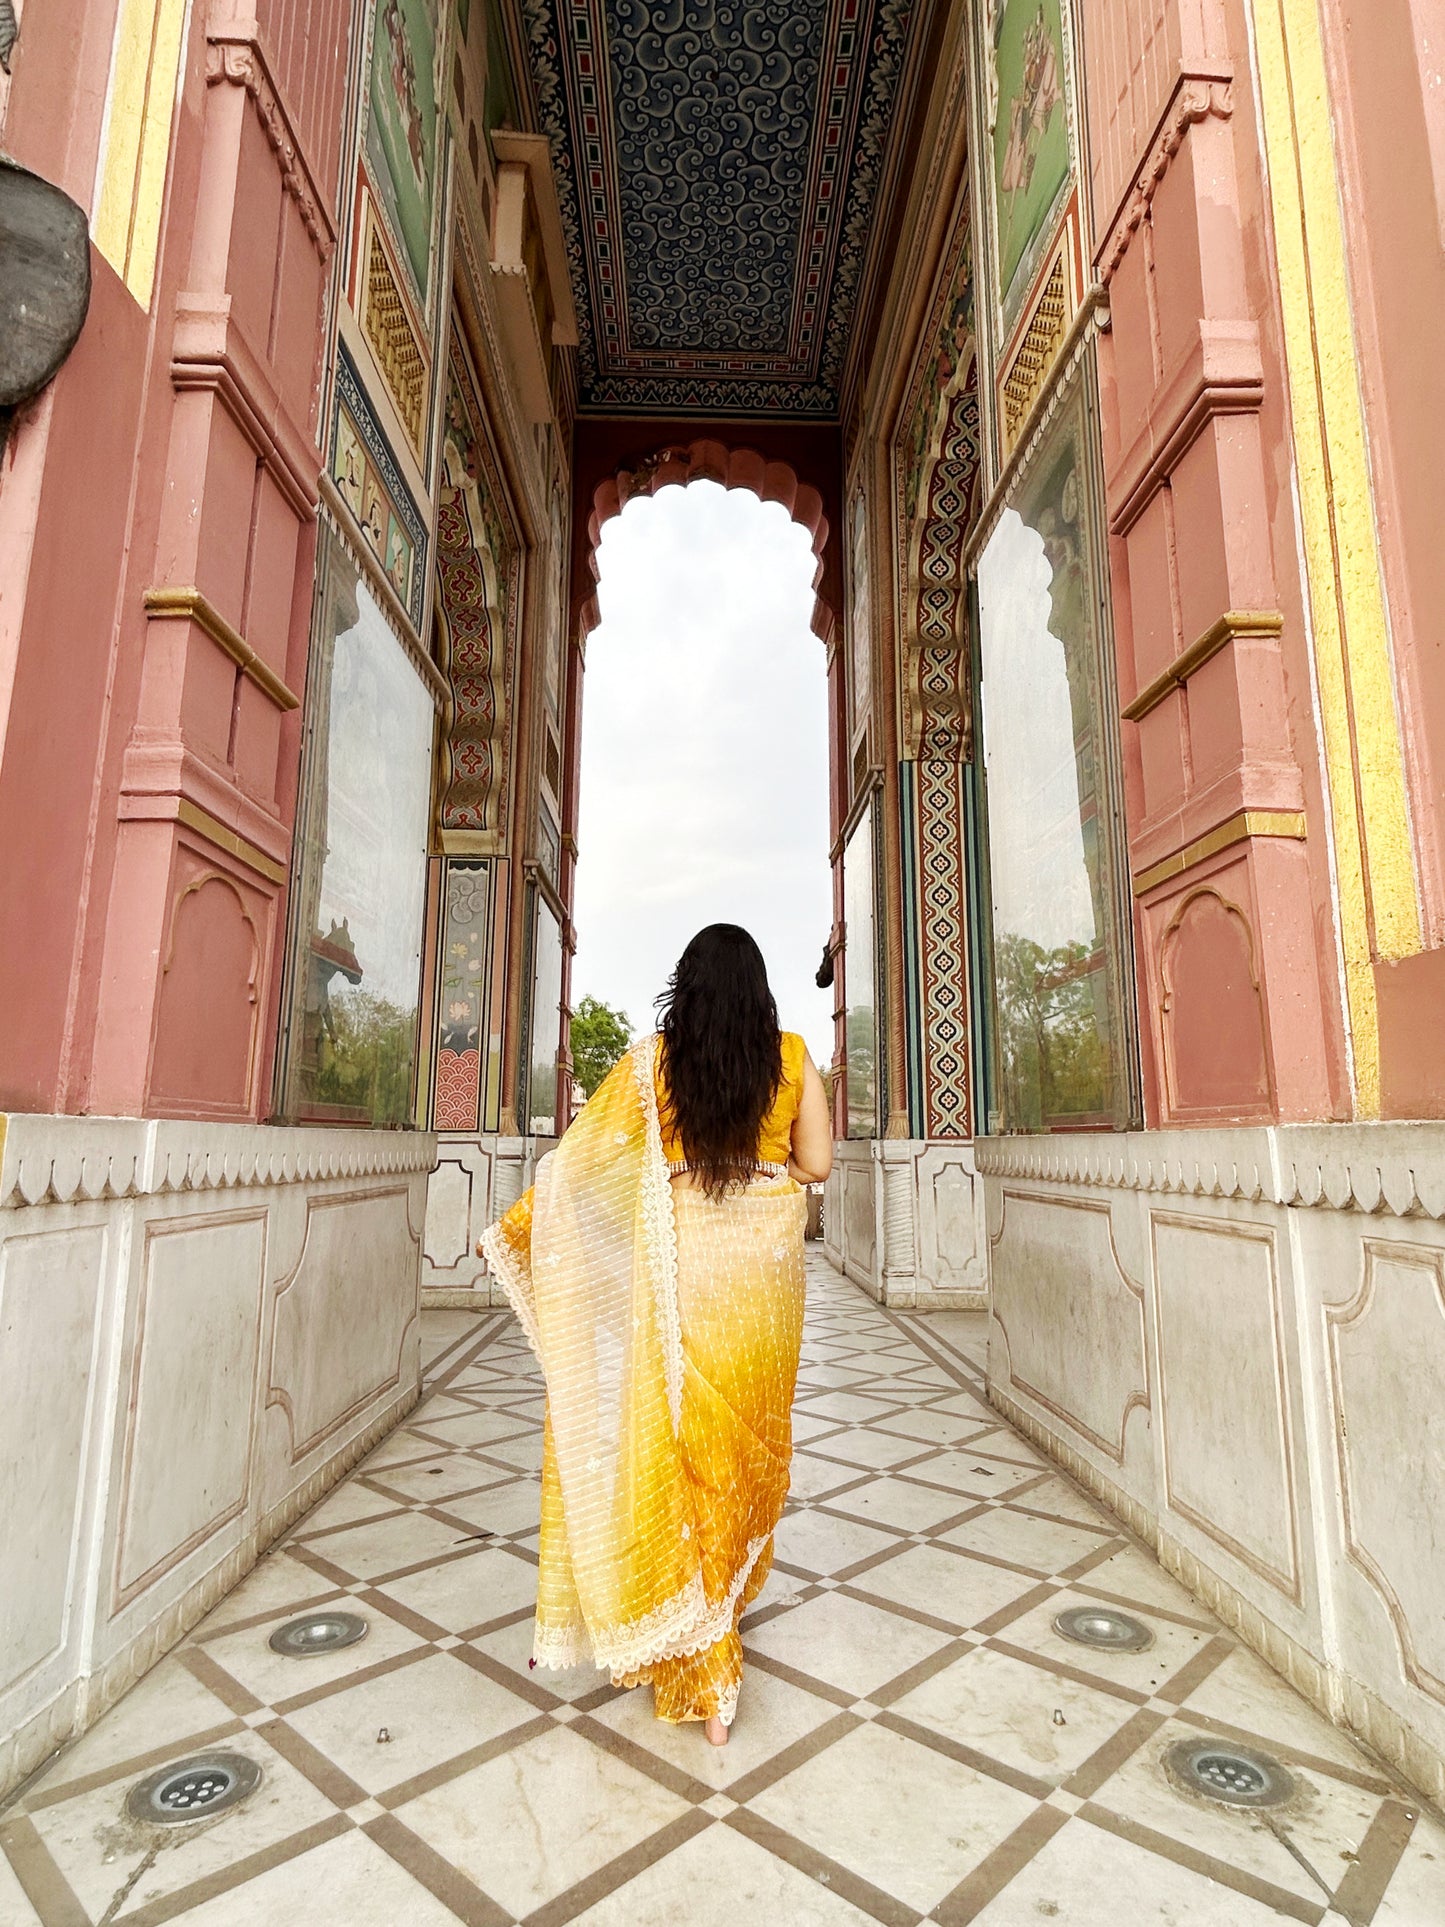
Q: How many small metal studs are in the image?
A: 2